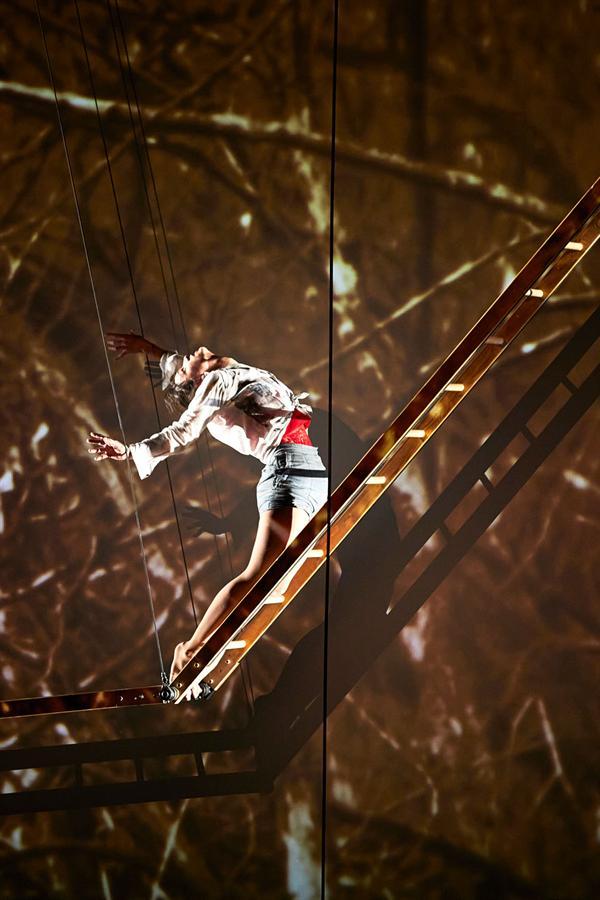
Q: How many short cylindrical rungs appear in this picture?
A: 9